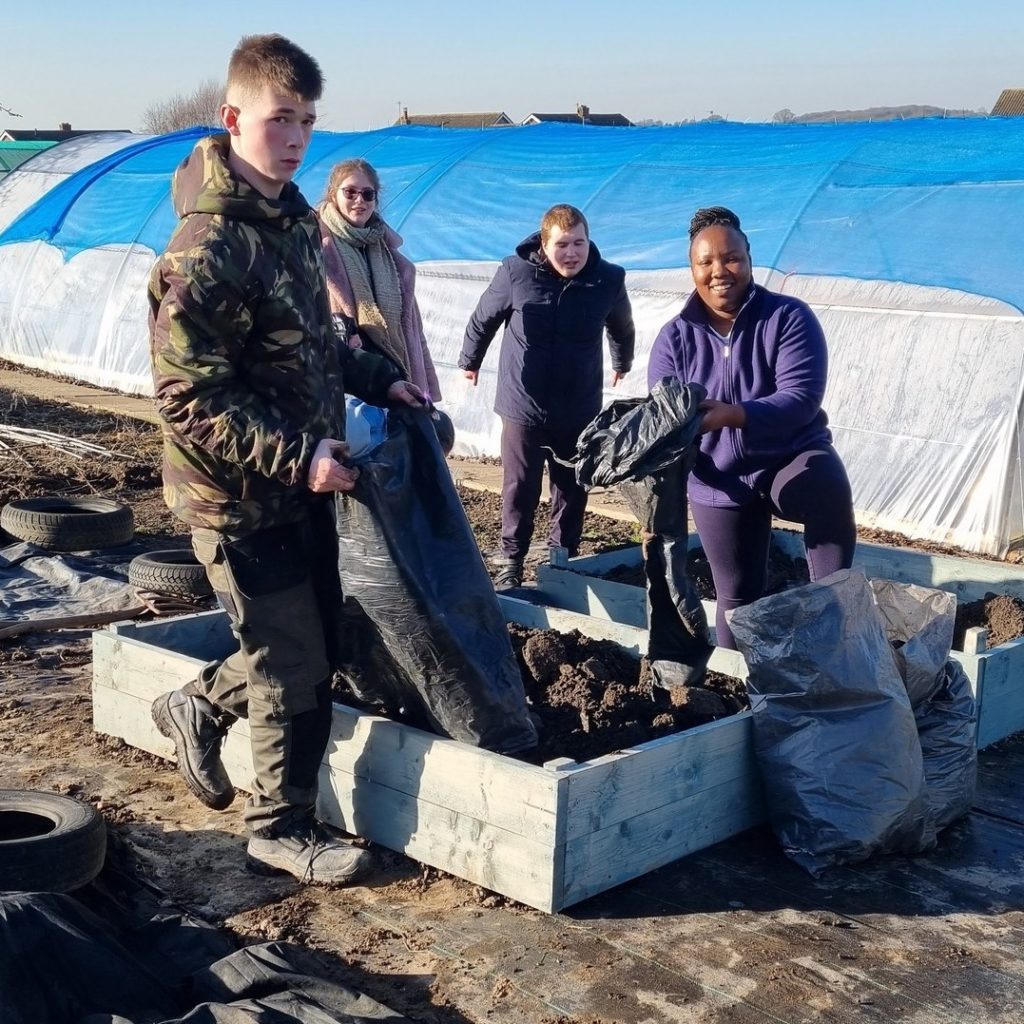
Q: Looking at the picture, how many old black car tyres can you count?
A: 3